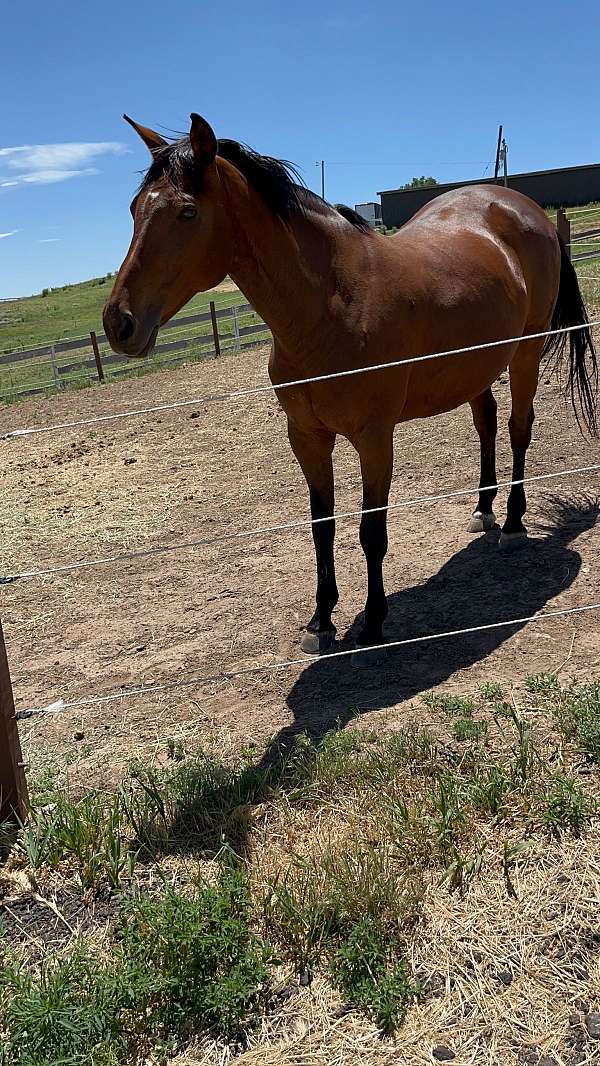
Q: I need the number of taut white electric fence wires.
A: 3